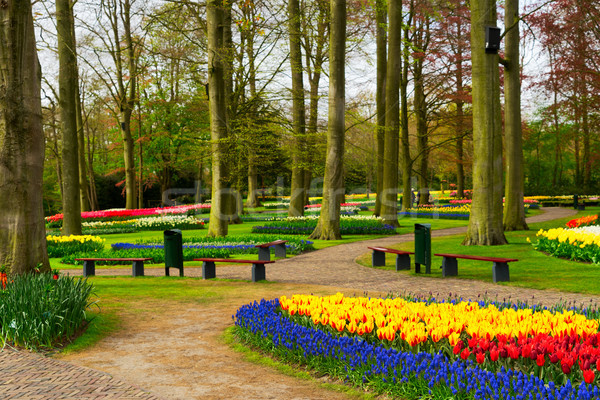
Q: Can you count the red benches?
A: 5